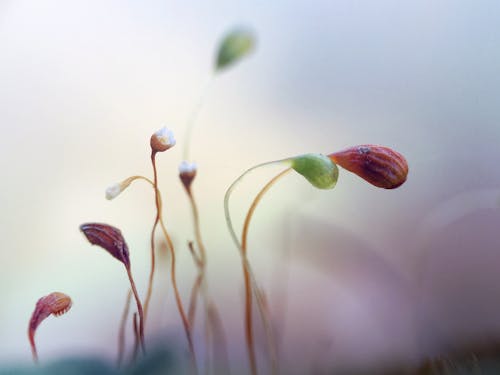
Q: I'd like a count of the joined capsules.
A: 2